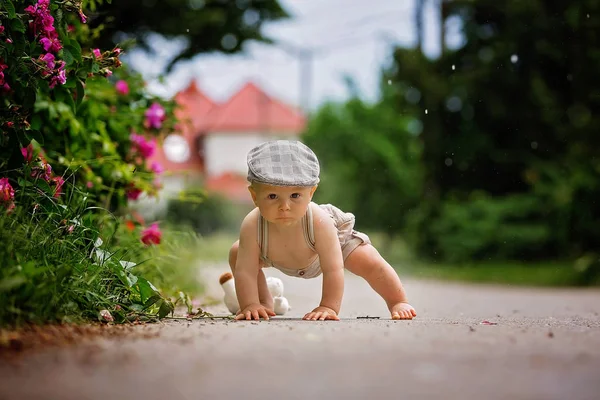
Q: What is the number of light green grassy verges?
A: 2